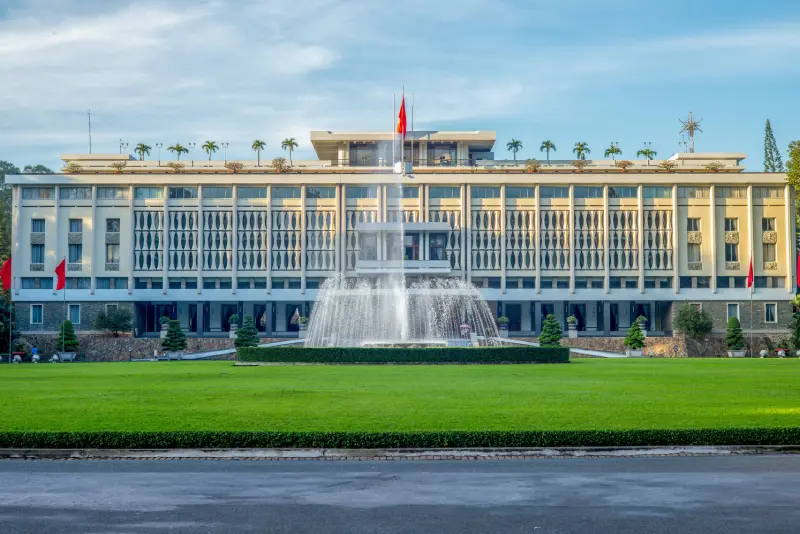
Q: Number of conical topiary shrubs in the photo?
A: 6